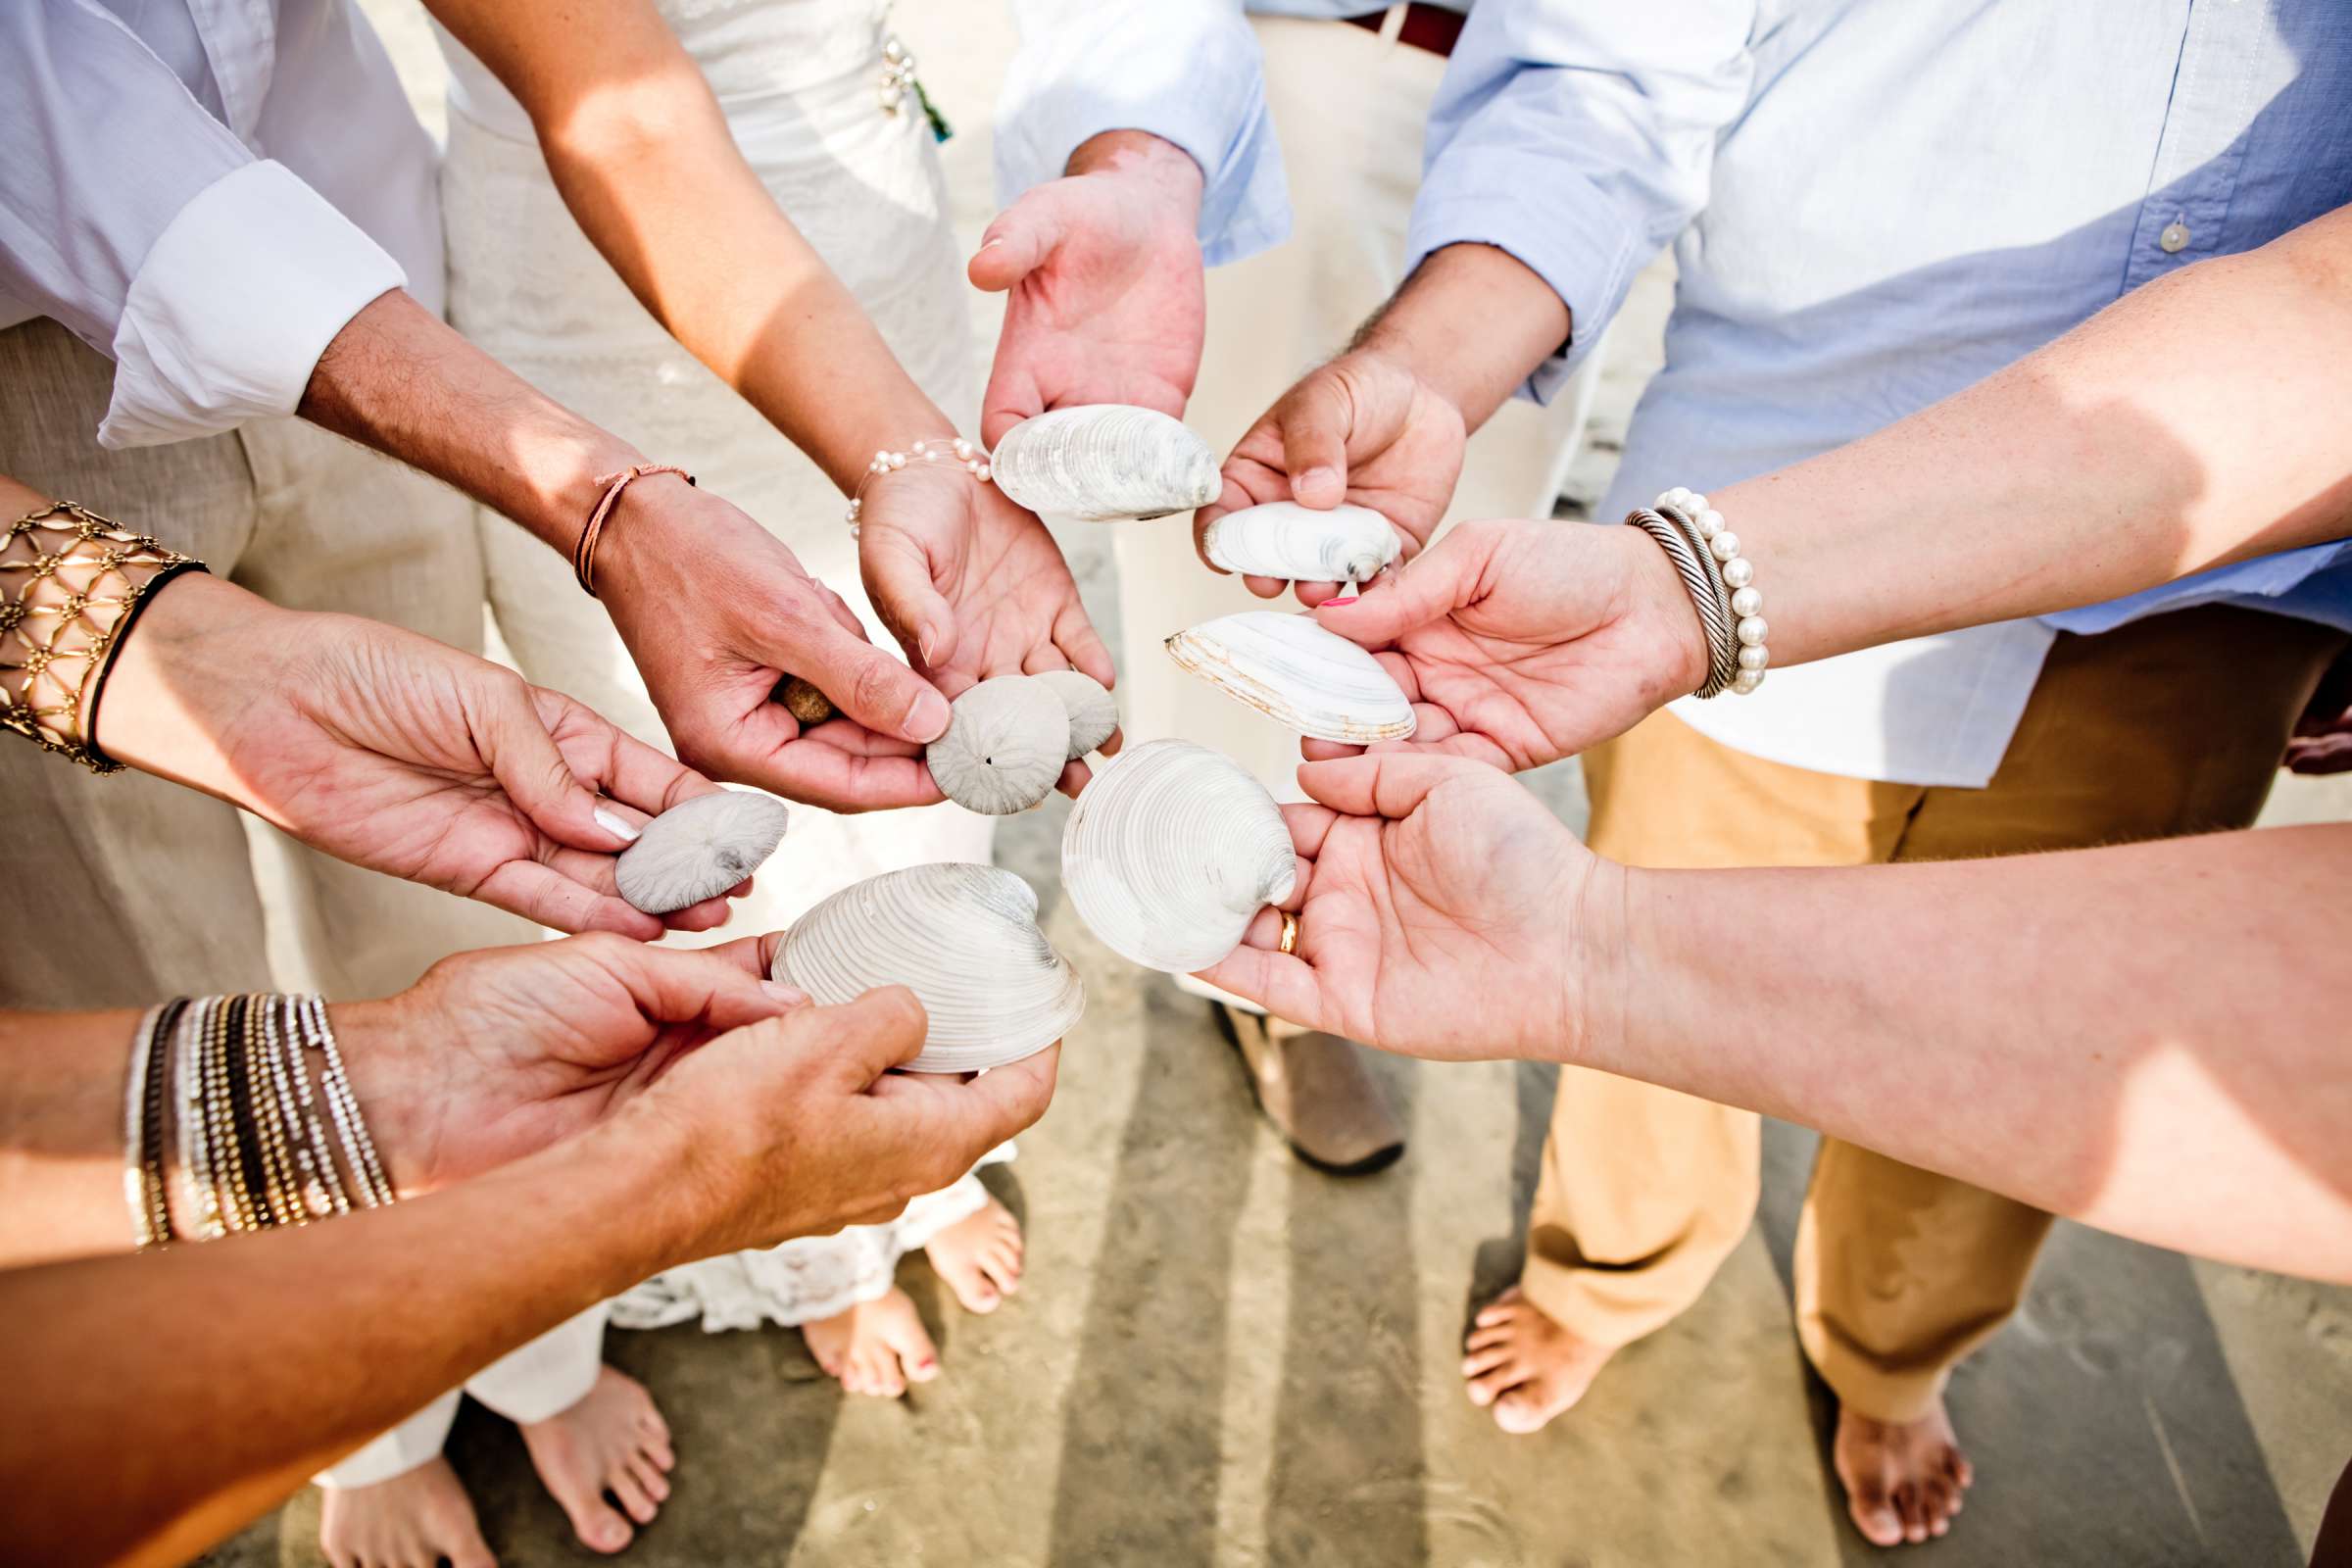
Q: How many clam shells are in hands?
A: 5